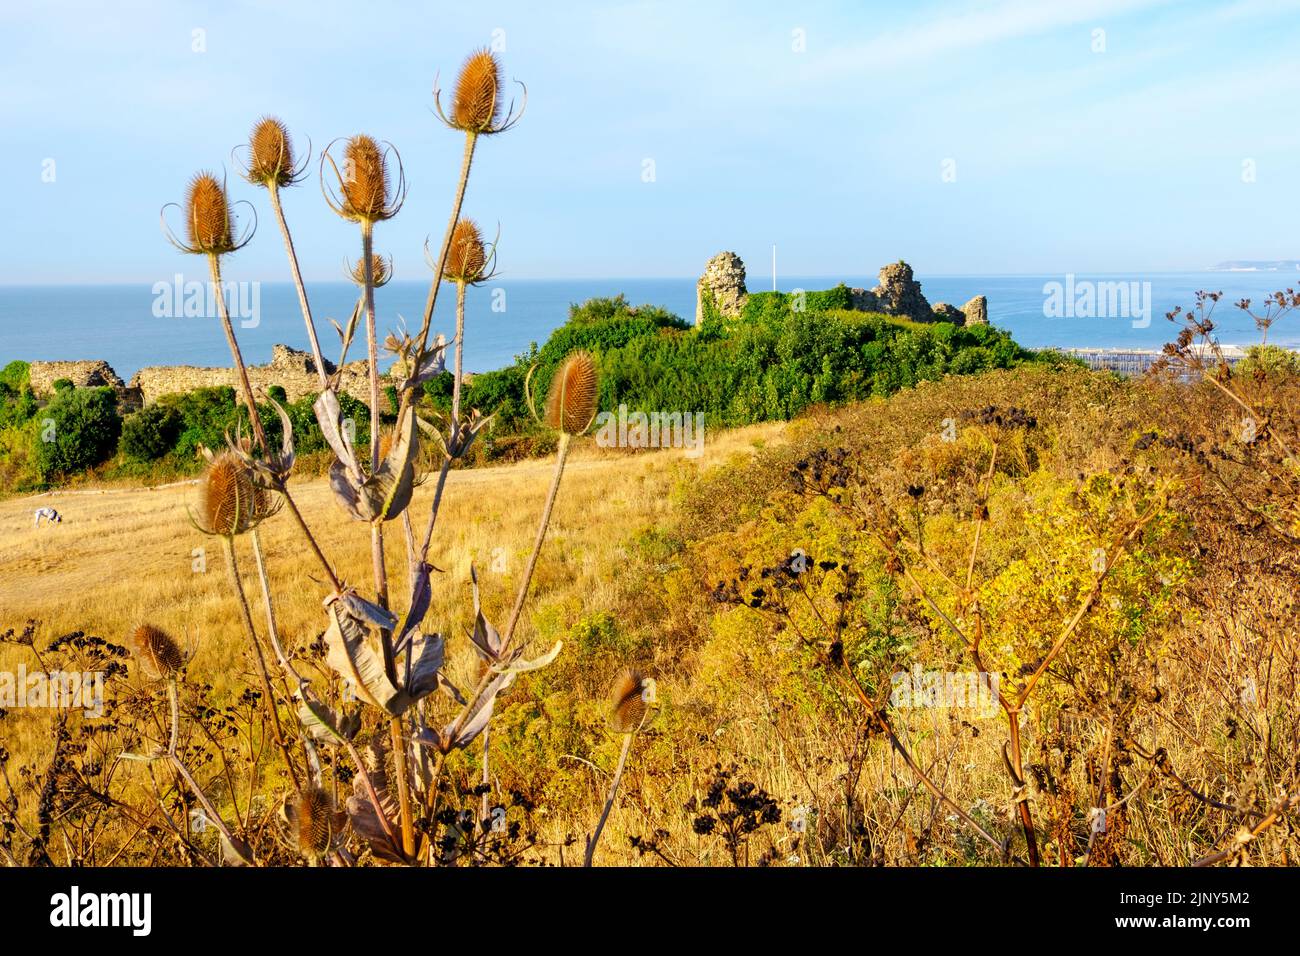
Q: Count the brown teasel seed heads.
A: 12